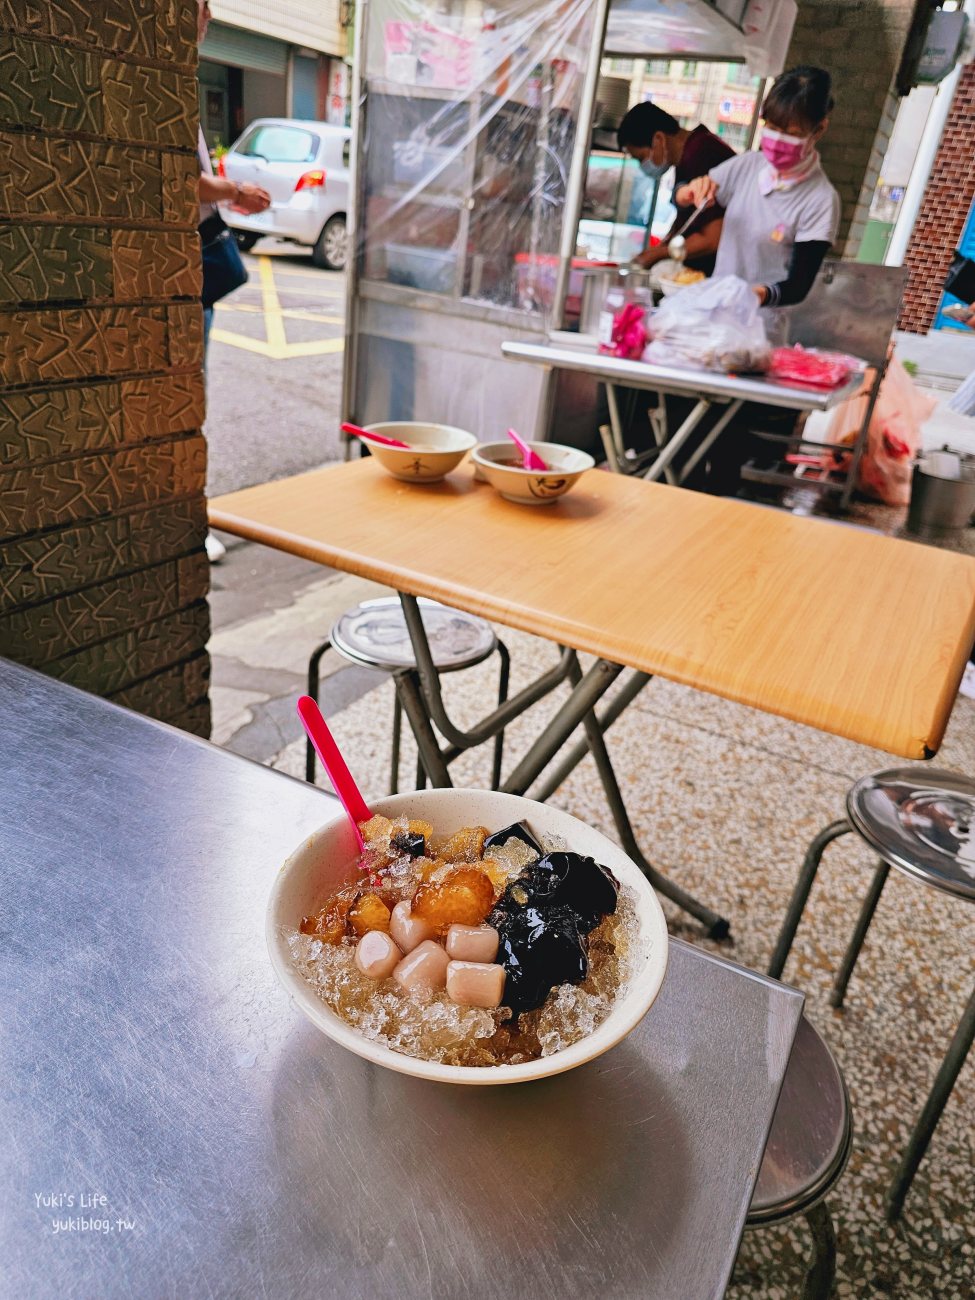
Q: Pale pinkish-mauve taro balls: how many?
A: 5